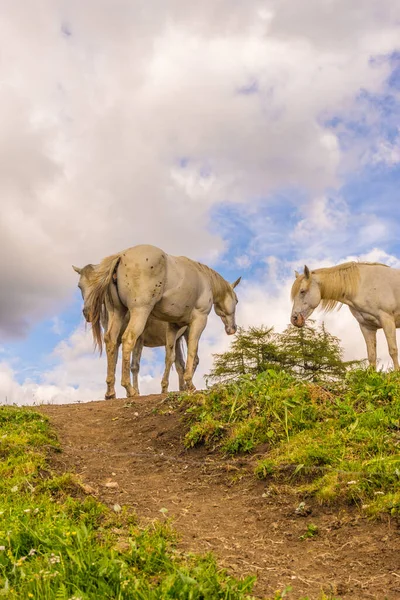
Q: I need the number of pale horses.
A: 3